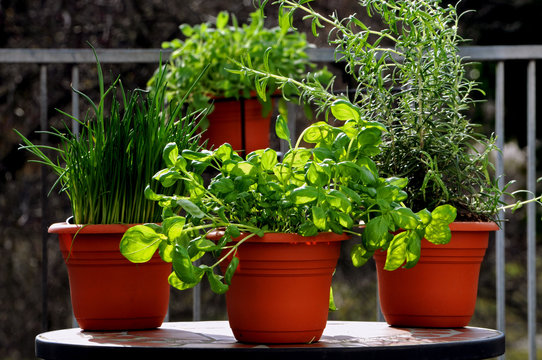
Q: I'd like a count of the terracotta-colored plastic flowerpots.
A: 4